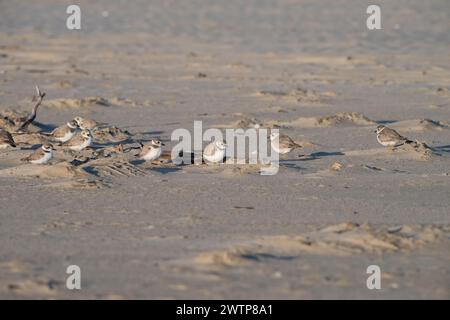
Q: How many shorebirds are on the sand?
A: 9